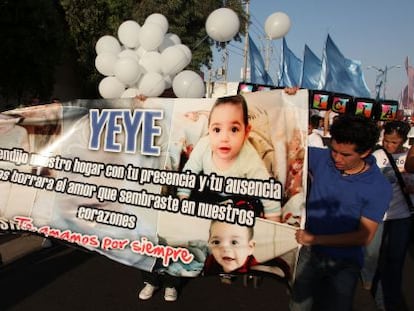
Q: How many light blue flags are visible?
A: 4